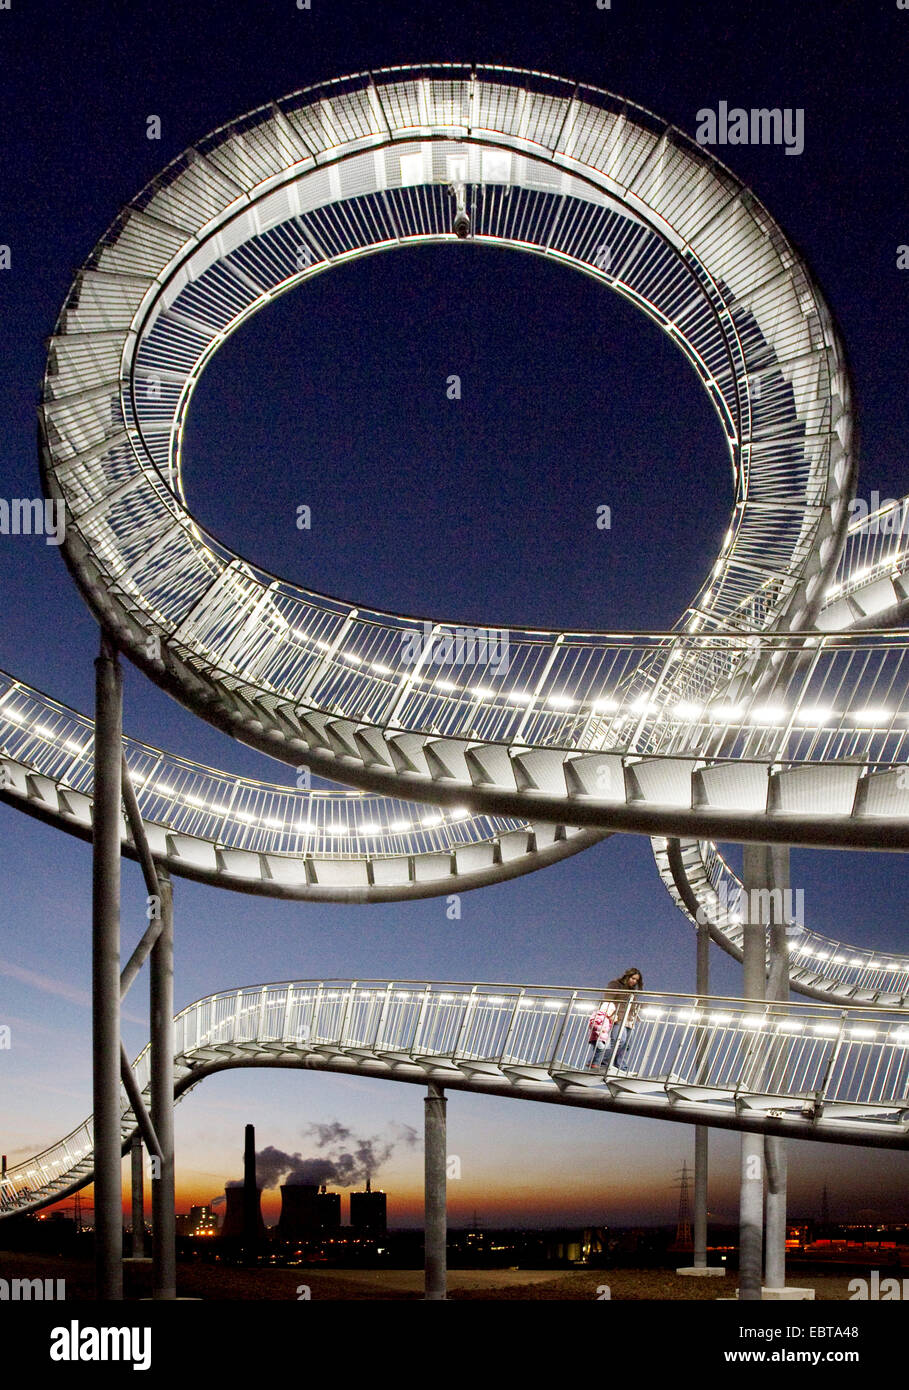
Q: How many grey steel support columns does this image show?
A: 7